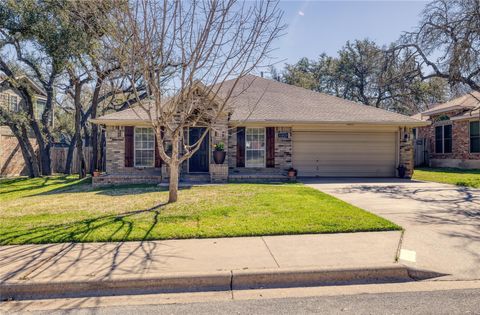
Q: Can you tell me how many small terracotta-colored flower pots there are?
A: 2